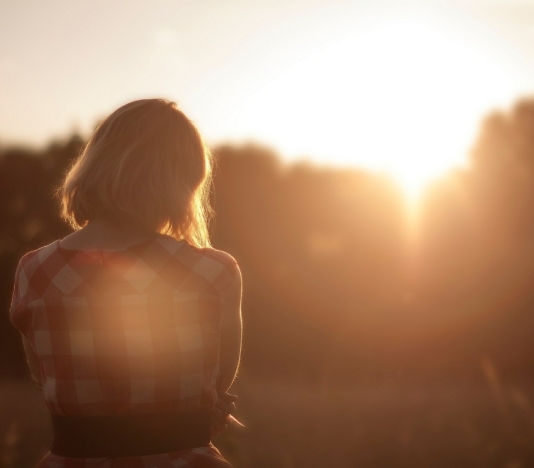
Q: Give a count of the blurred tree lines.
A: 1